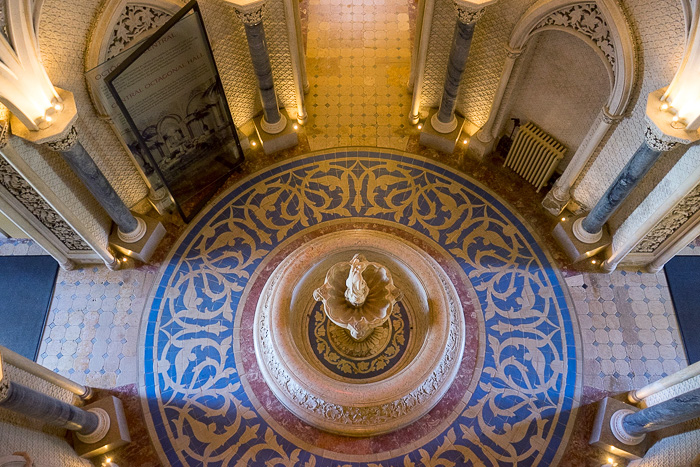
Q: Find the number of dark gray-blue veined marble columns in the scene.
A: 6